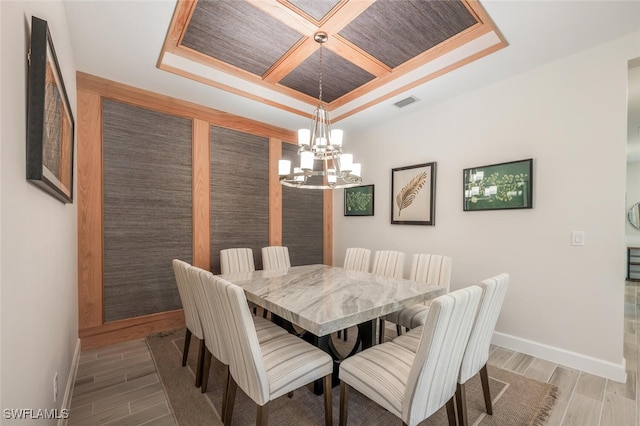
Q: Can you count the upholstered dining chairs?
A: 10